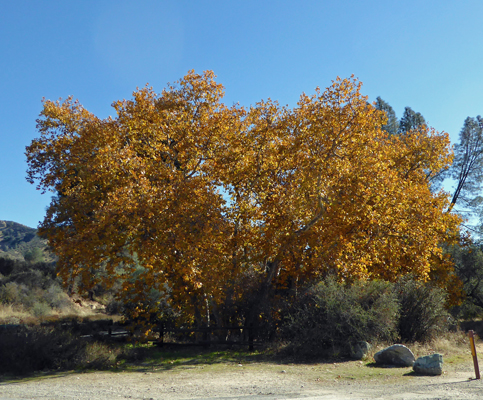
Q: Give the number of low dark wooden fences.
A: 1